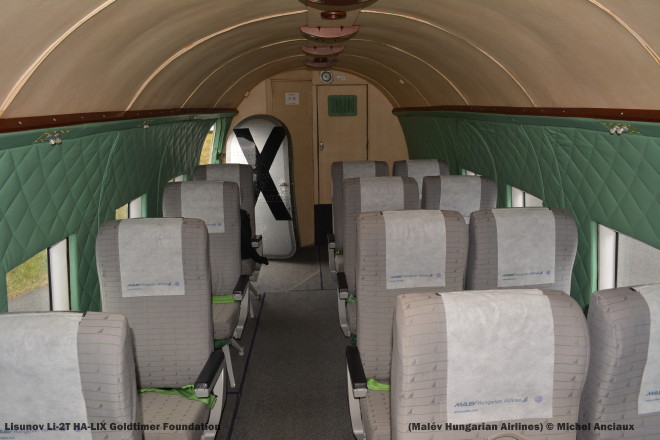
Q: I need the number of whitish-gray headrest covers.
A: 12